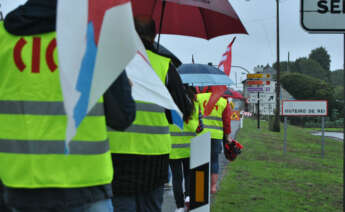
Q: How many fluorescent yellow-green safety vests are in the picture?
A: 4